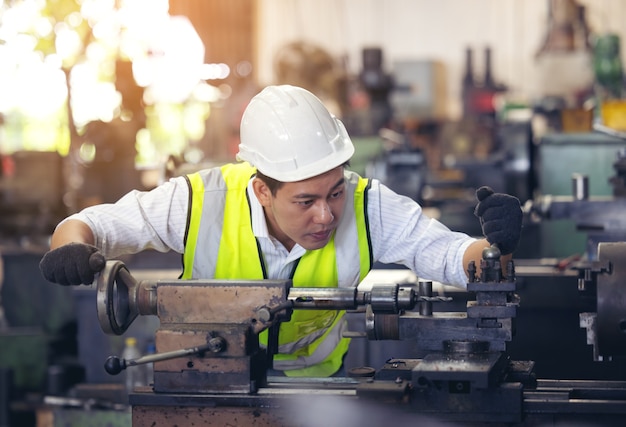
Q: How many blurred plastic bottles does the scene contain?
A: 2